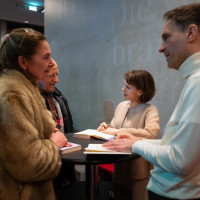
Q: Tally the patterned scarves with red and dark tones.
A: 1